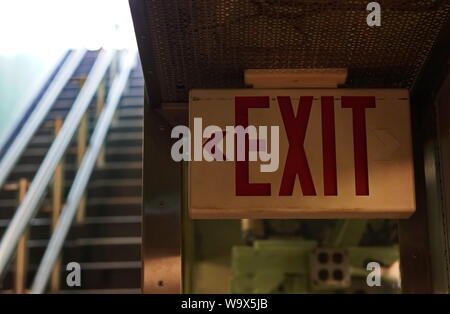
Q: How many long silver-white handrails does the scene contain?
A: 3